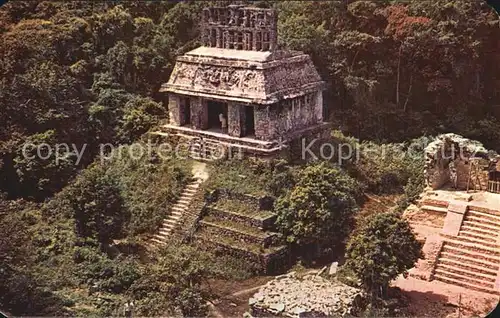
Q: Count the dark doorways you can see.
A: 3